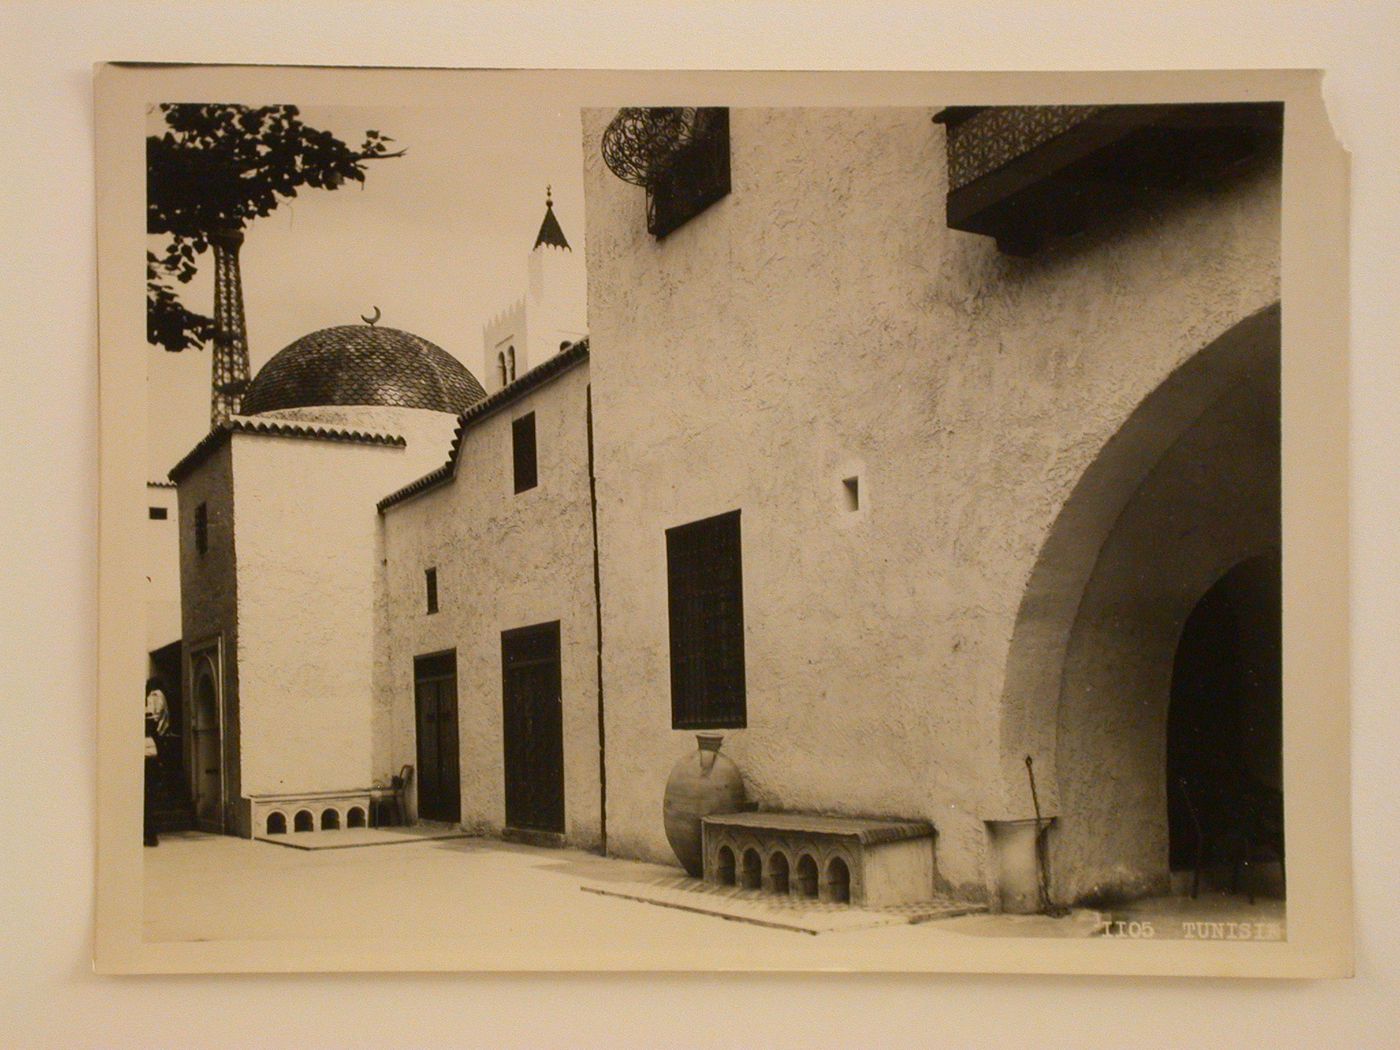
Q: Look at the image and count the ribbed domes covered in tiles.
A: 1